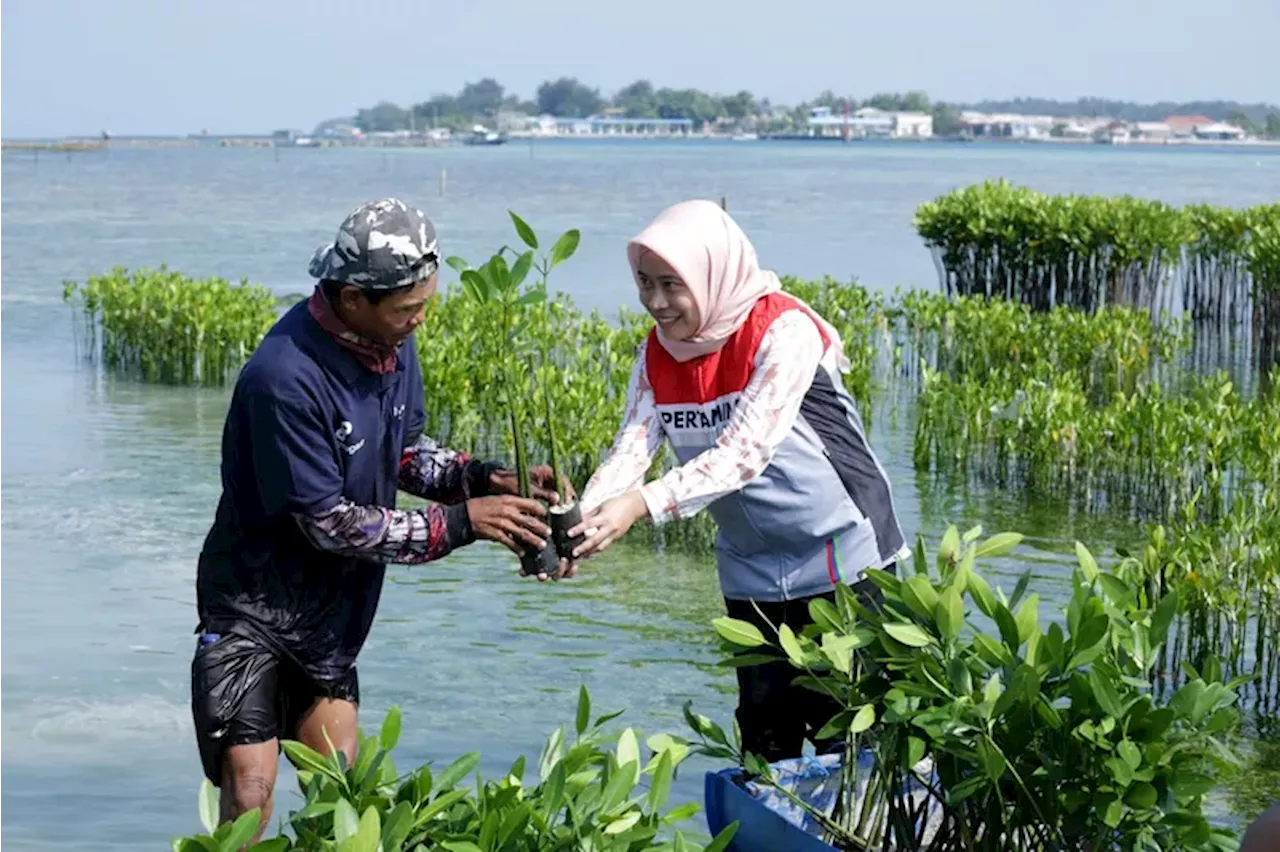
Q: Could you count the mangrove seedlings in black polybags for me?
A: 2